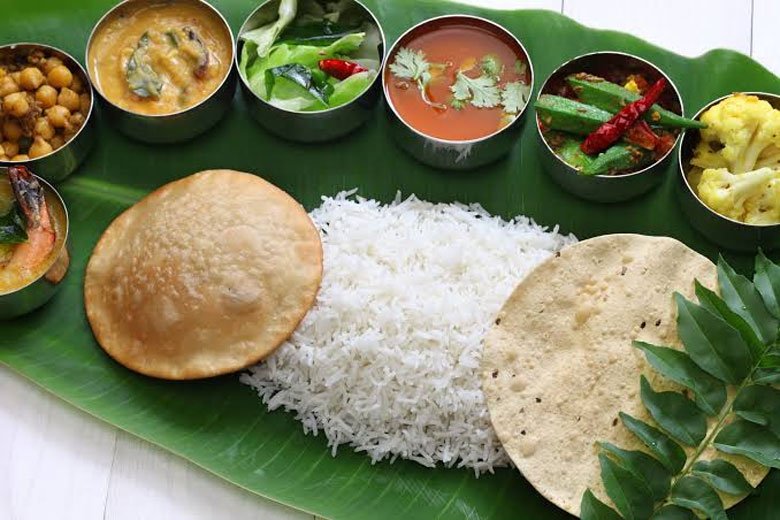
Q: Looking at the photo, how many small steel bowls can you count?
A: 7